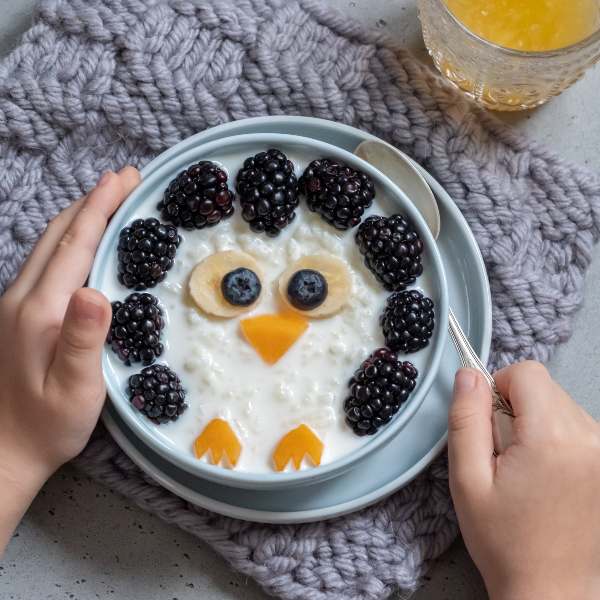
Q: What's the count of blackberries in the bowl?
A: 9